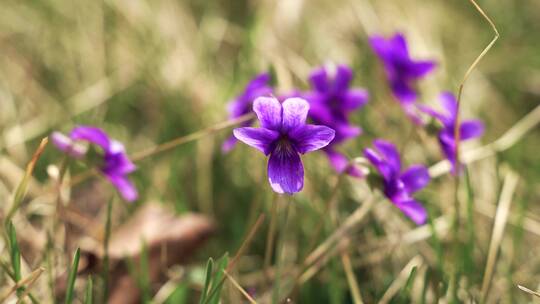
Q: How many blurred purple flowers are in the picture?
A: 6